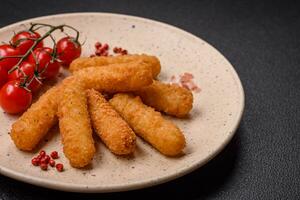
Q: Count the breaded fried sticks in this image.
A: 7